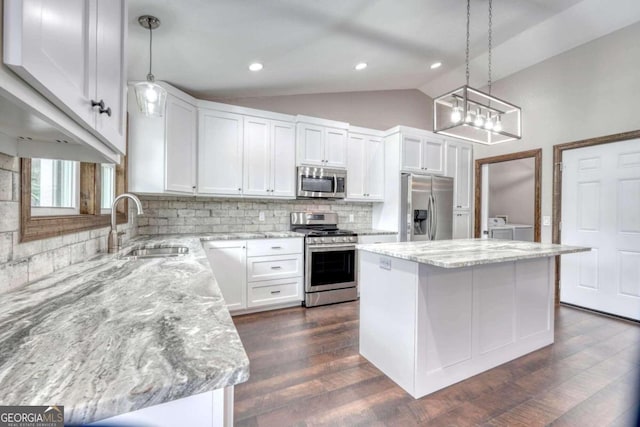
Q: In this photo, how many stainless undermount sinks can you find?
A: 1